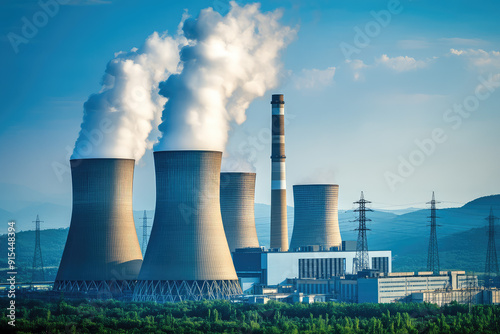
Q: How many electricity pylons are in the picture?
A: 5